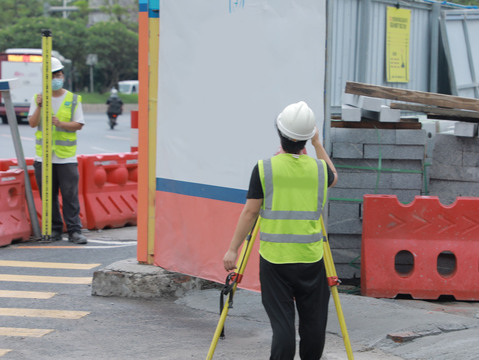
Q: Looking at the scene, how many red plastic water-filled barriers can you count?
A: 4